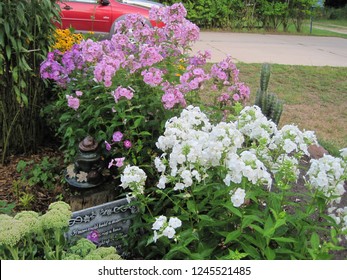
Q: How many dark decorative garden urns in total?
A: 1